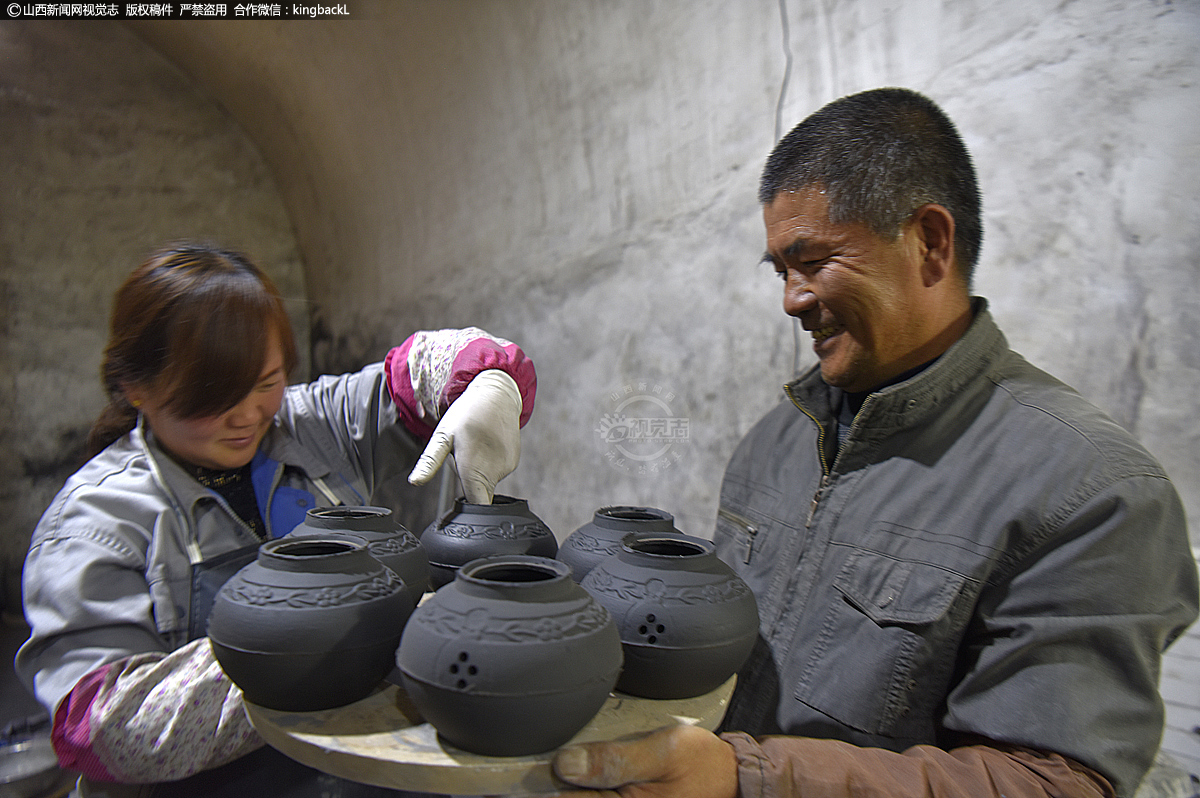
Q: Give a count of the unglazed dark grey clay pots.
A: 6